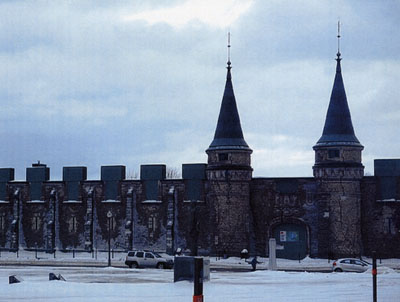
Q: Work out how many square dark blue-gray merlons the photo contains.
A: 7